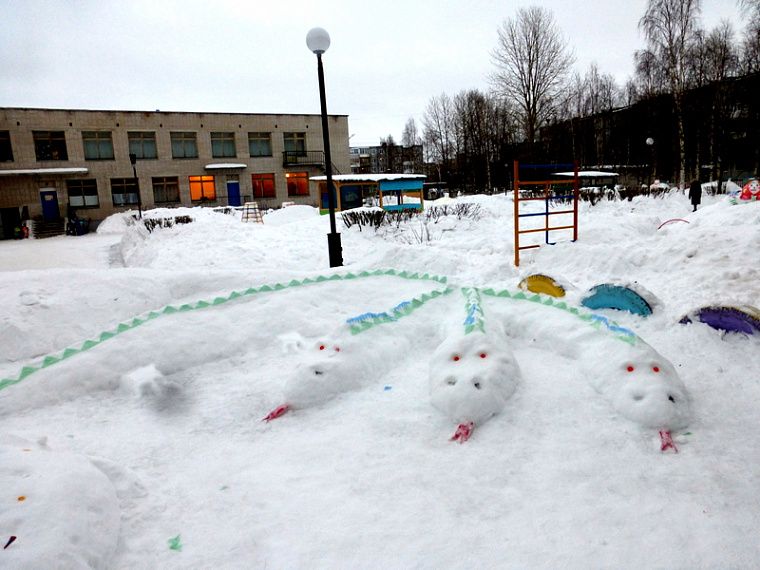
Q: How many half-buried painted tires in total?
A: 3